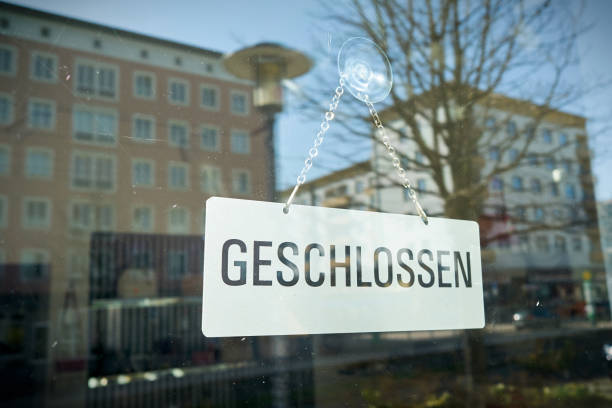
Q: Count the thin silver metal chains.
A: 2